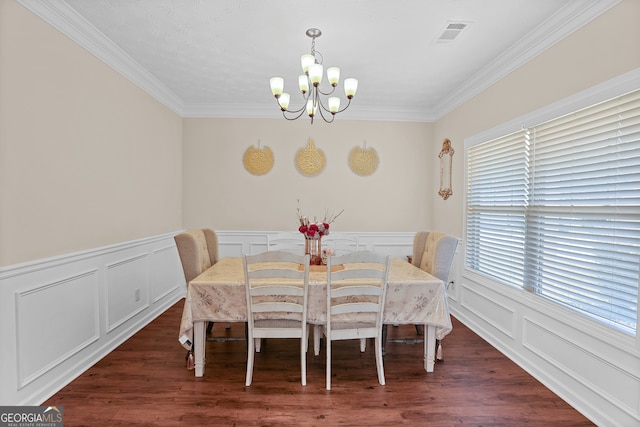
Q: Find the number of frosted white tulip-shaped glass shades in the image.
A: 9